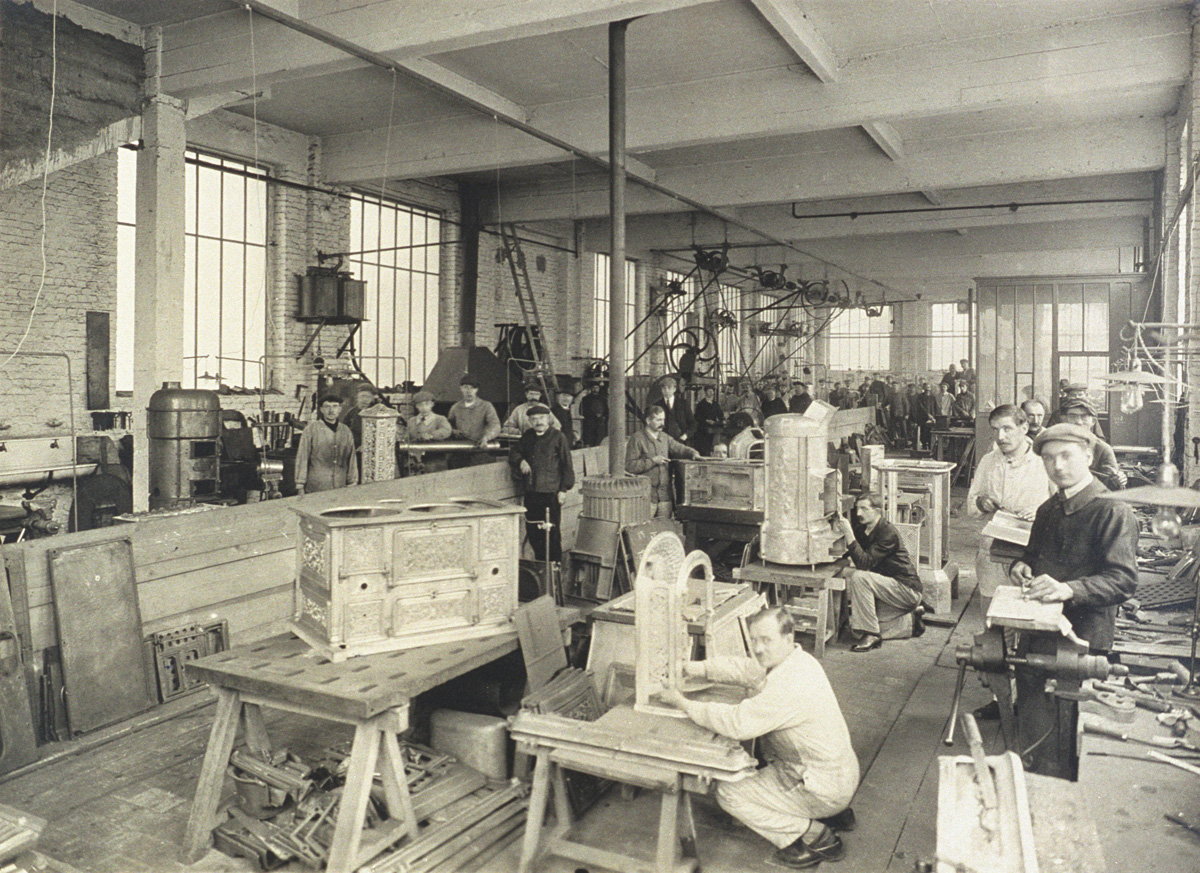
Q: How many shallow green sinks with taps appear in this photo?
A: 0